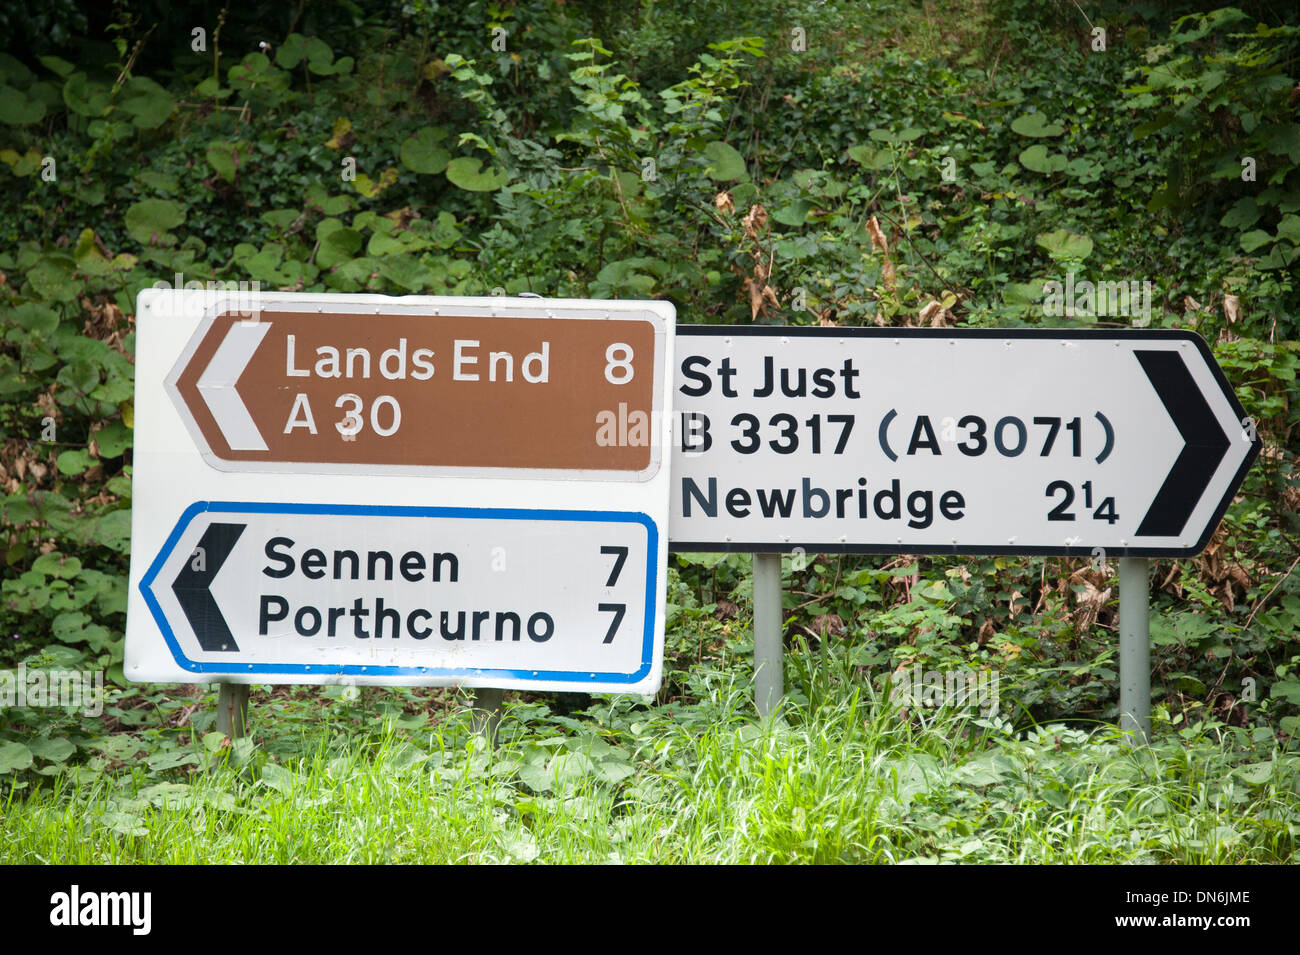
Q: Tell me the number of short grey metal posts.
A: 4